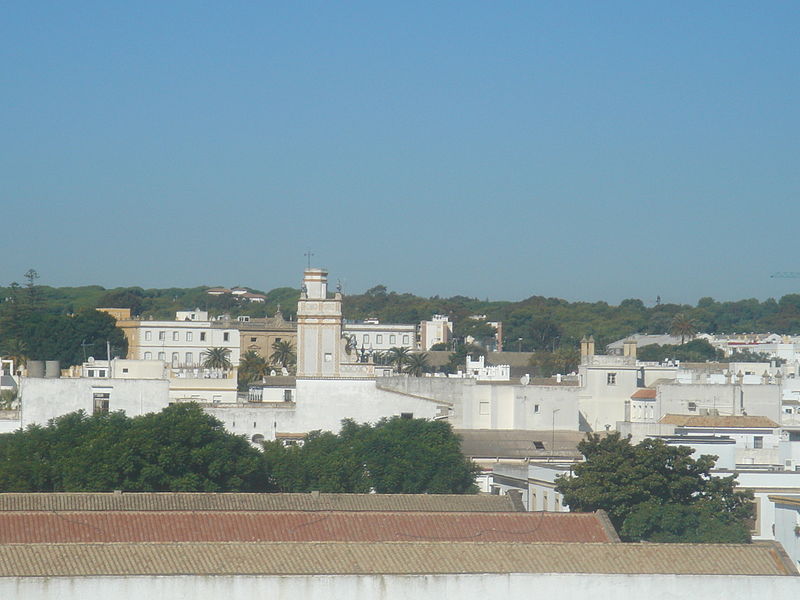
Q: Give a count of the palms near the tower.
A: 5